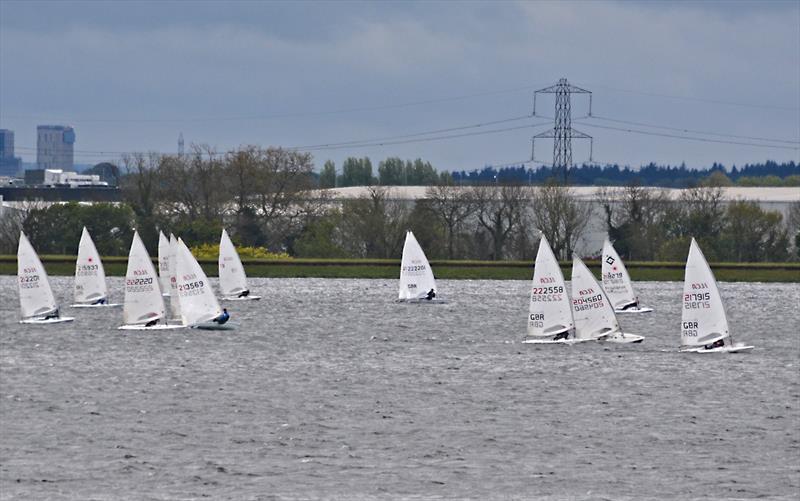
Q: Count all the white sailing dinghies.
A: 12